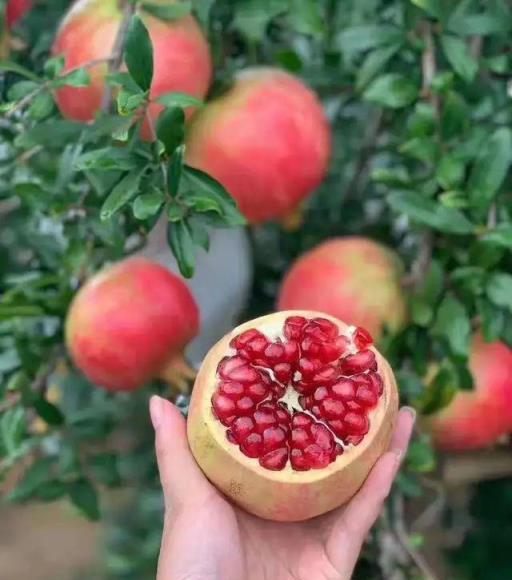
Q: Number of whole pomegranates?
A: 5